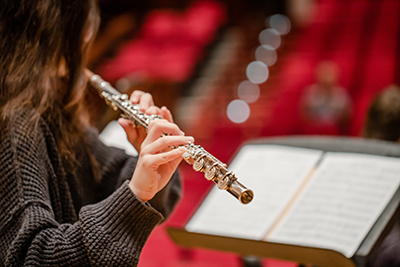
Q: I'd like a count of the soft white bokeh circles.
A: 6